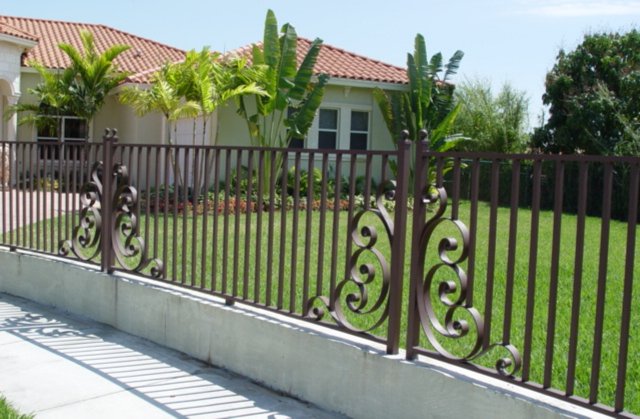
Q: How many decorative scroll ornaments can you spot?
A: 4